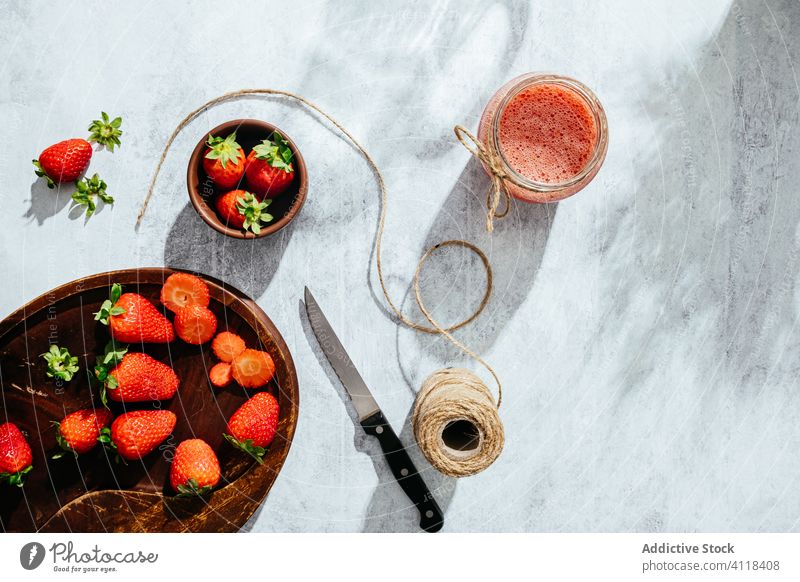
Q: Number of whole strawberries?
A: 11